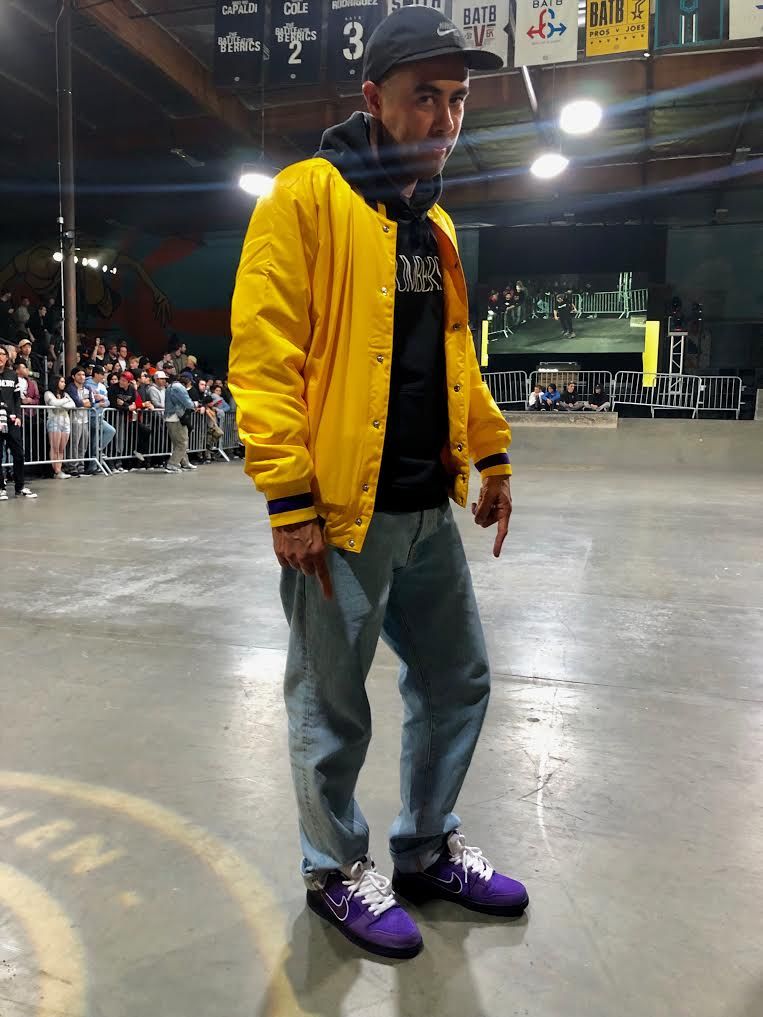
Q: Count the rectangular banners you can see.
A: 9